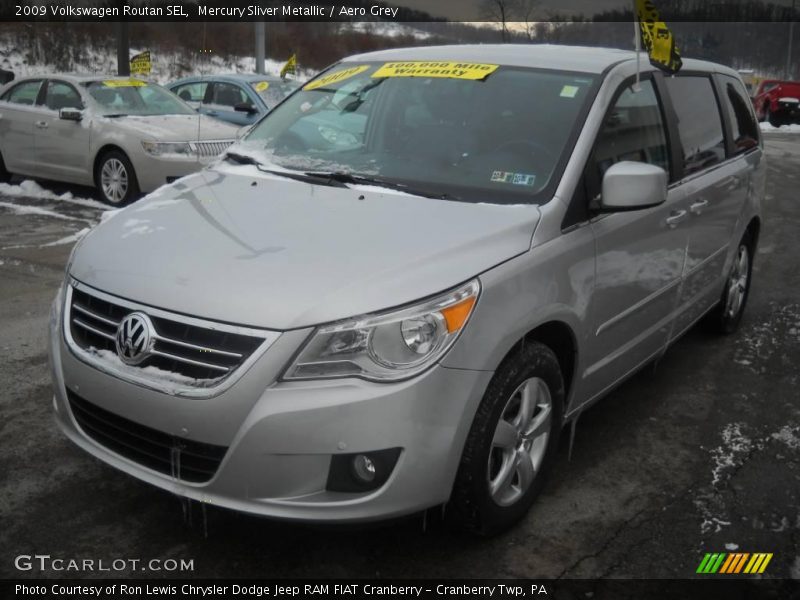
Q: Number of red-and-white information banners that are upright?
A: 0